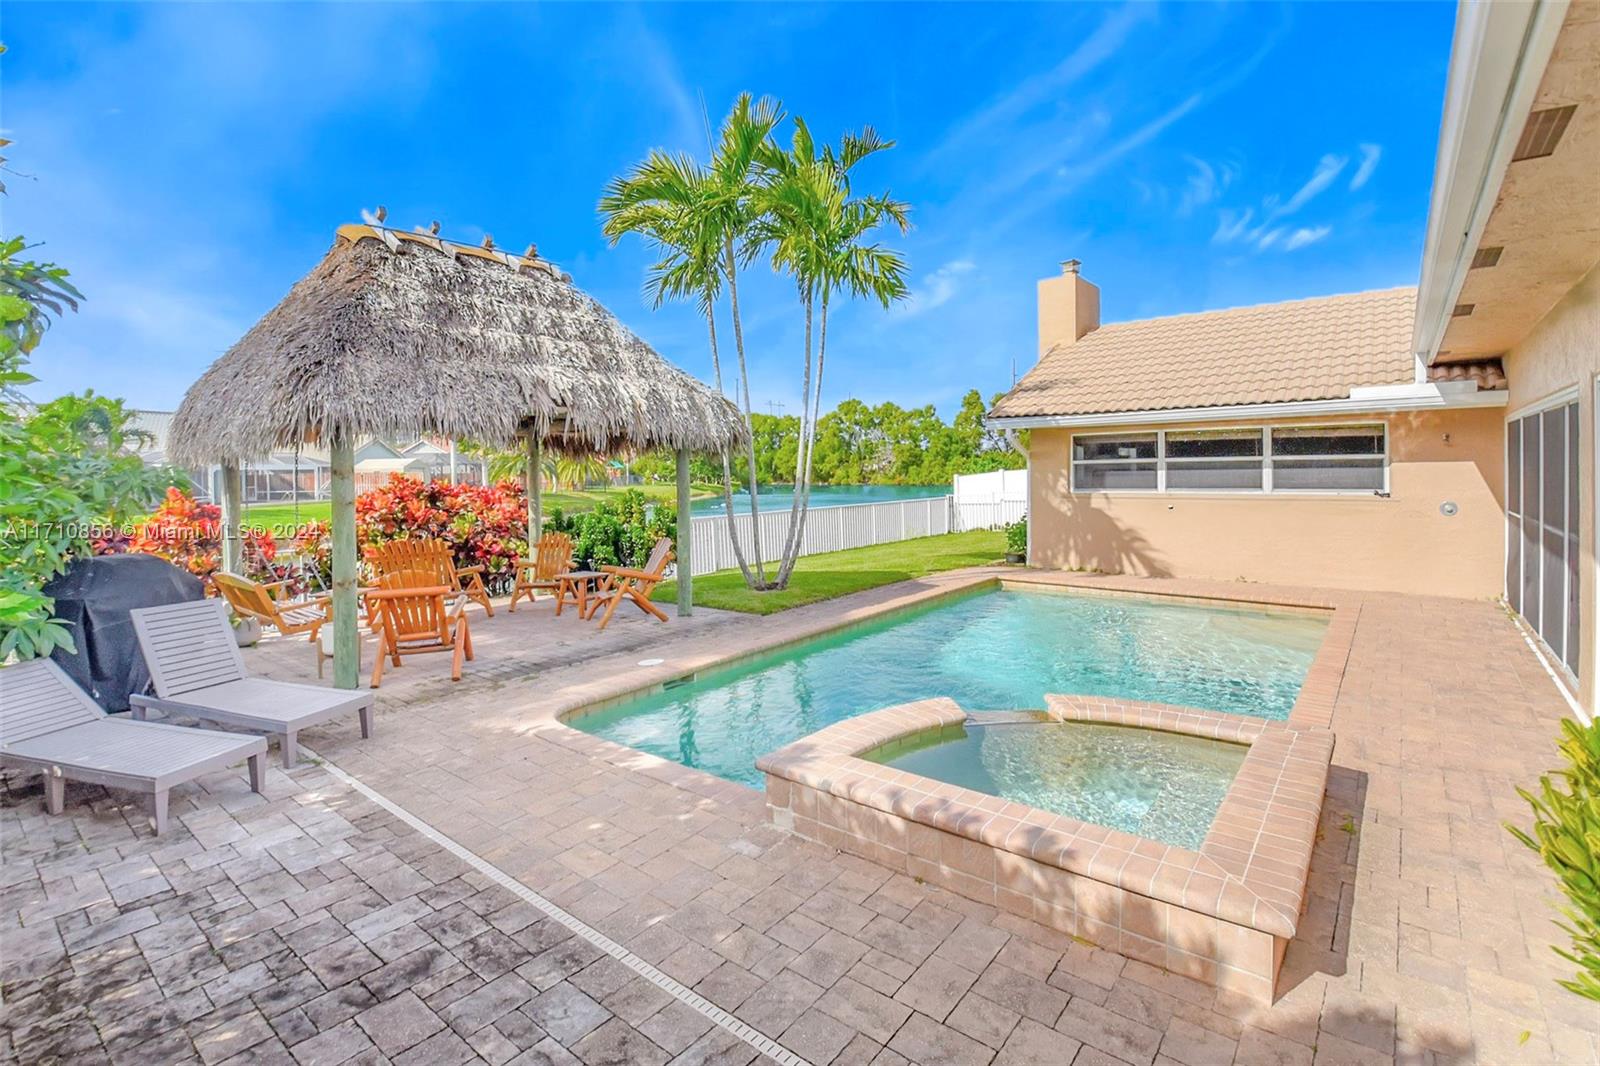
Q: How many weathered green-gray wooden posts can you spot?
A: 4